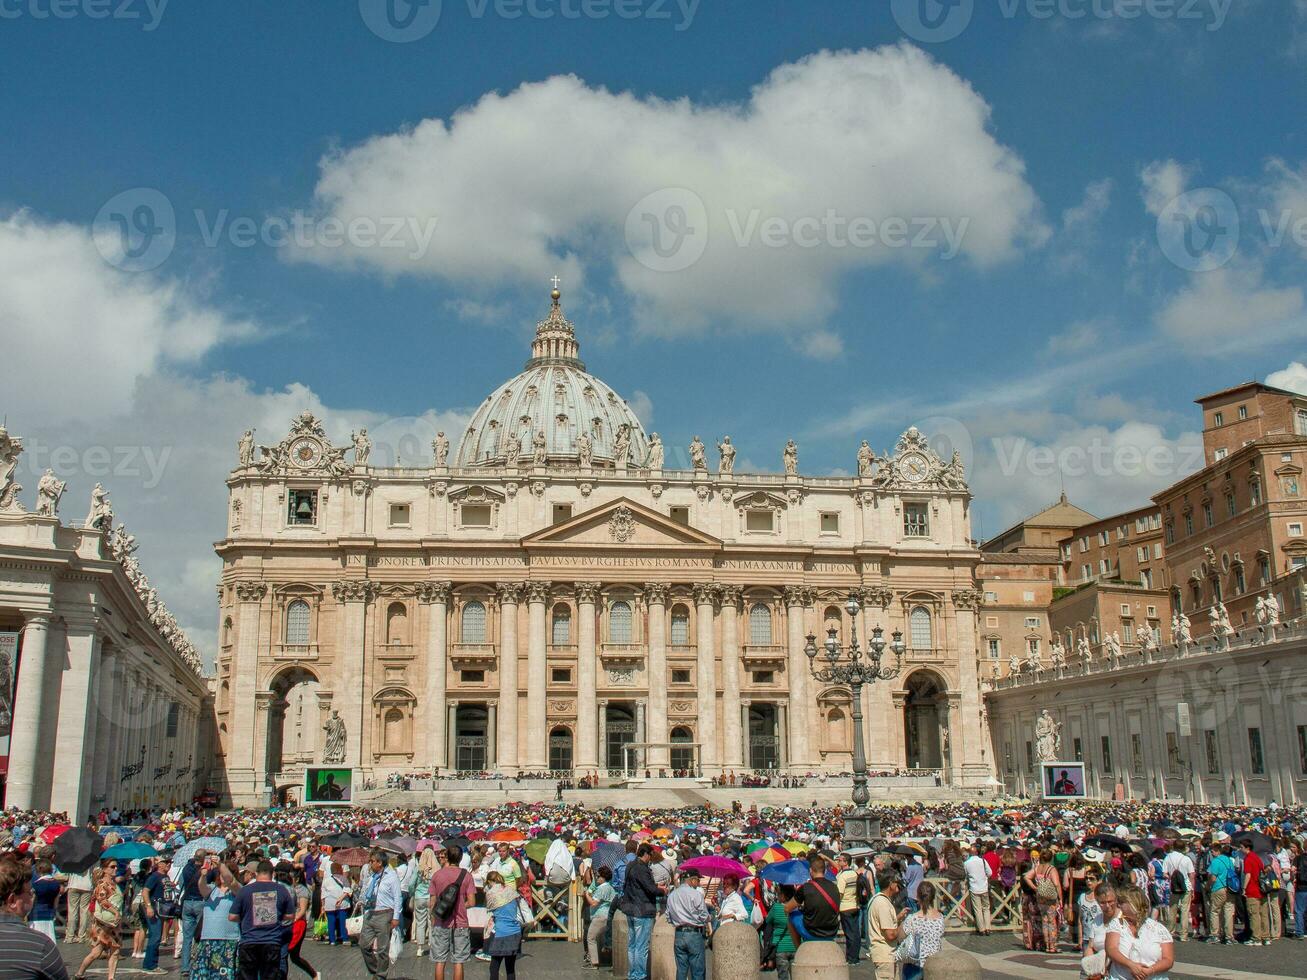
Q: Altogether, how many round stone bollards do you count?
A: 5